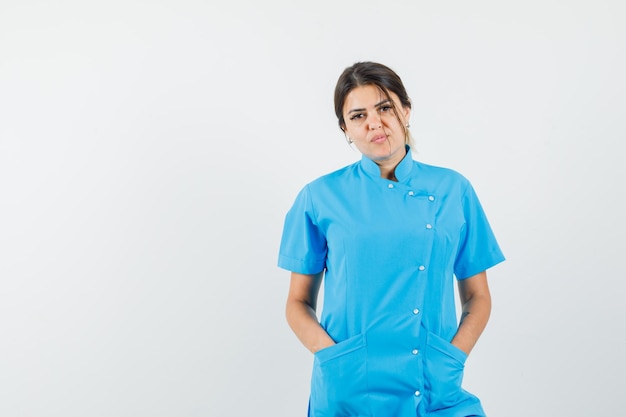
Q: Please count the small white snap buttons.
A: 8